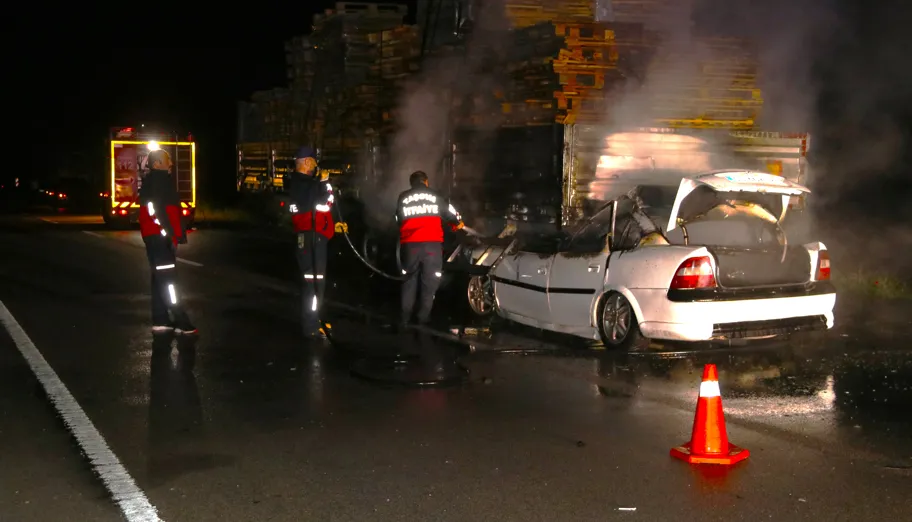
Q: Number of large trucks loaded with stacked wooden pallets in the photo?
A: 1